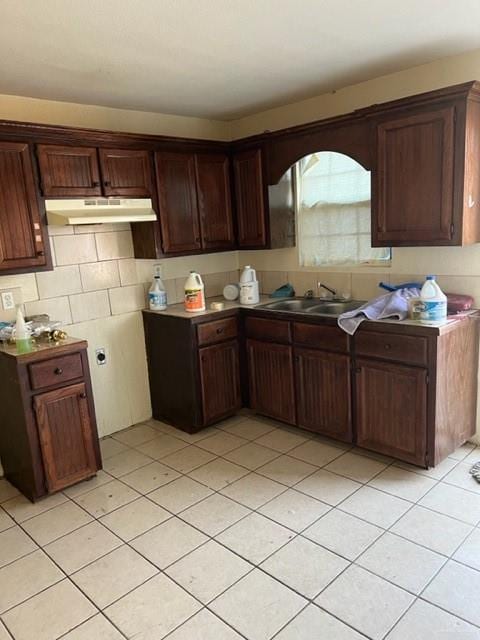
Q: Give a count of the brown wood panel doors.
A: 12